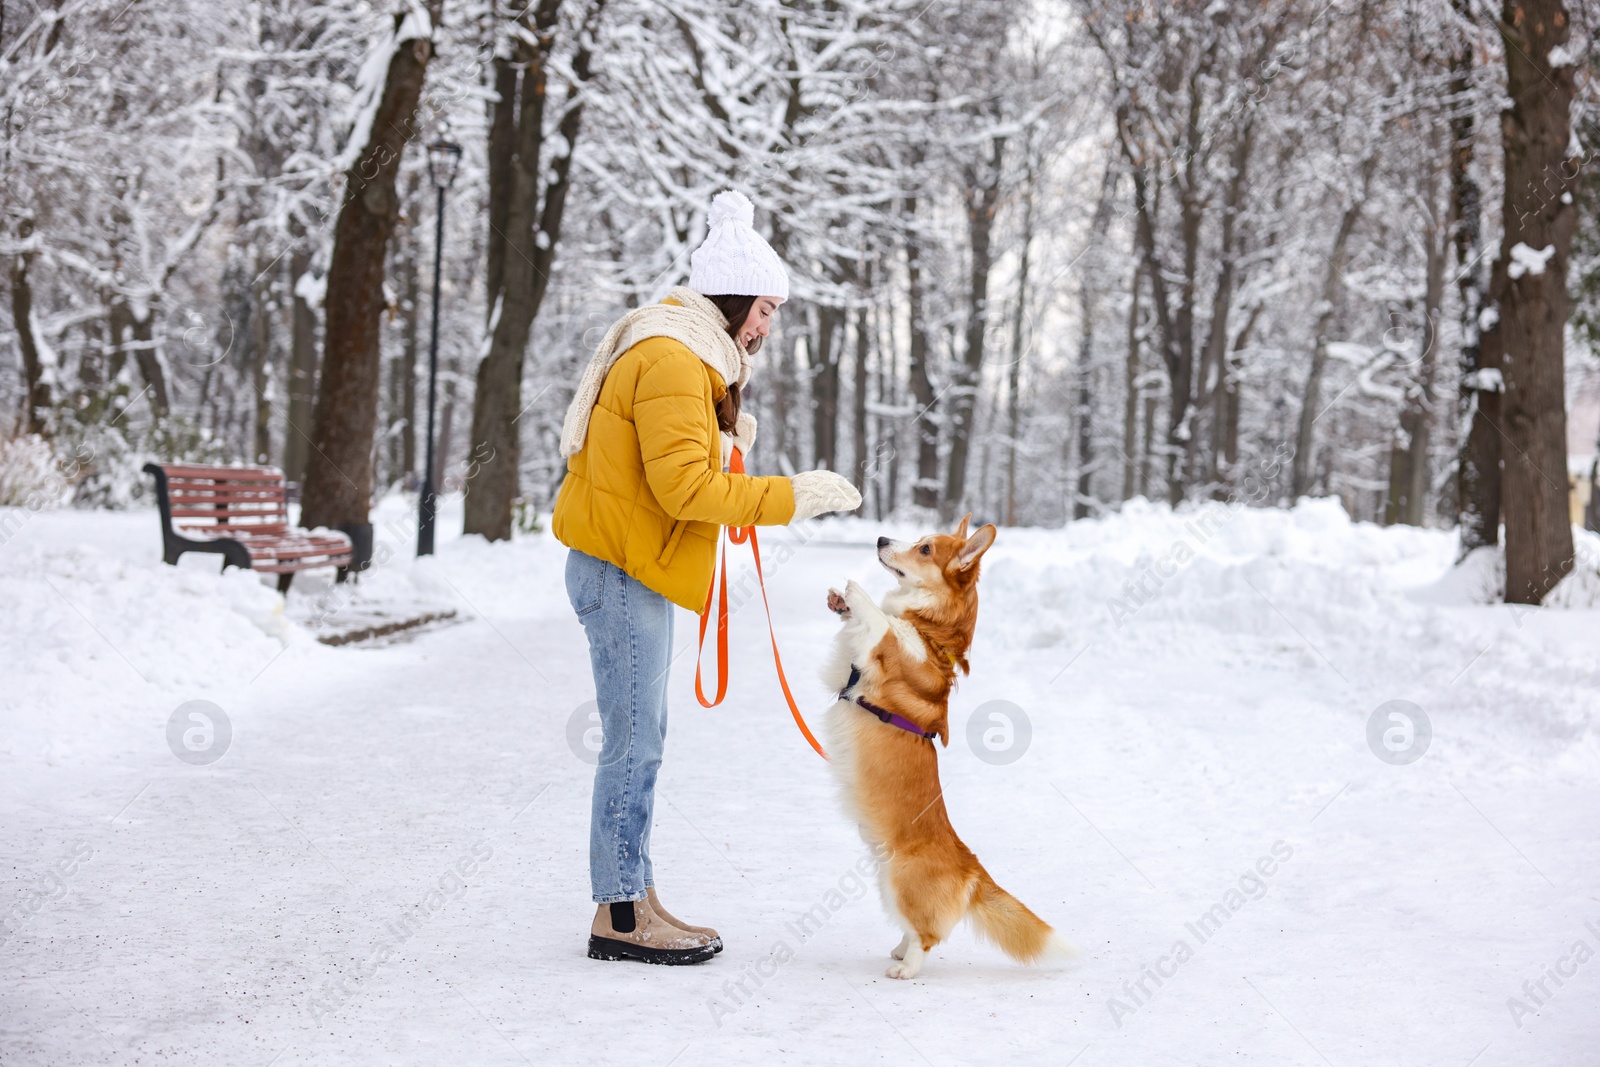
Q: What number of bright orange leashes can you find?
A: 1